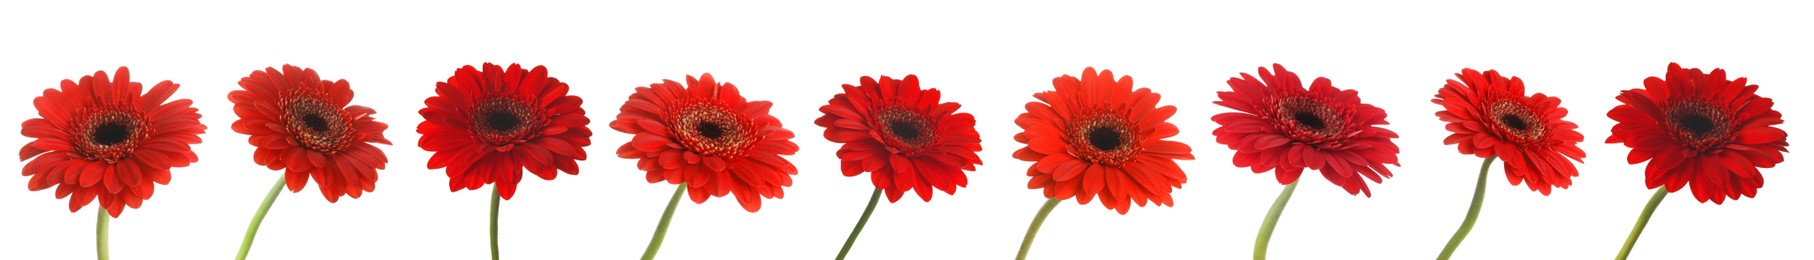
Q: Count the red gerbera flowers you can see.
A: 9